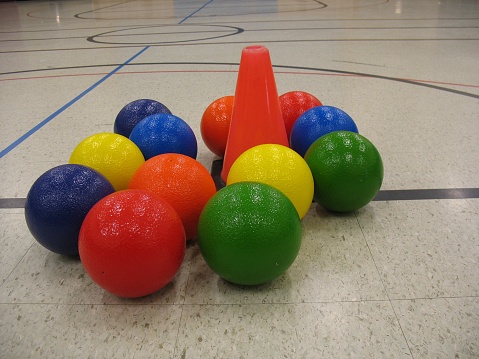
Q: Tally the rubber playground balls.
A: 12